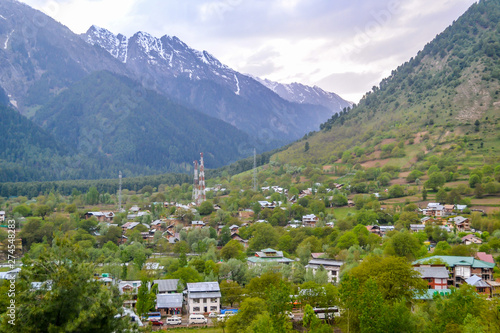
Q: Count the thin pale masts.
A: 2